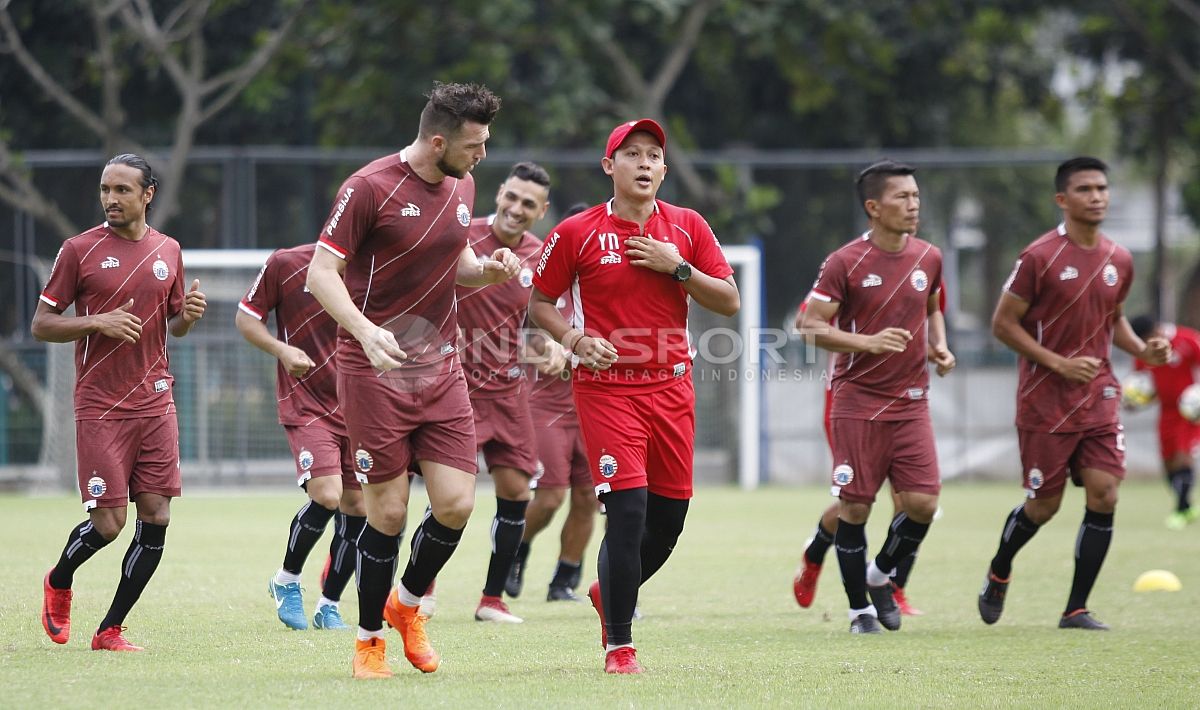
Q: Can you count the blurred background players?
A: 1